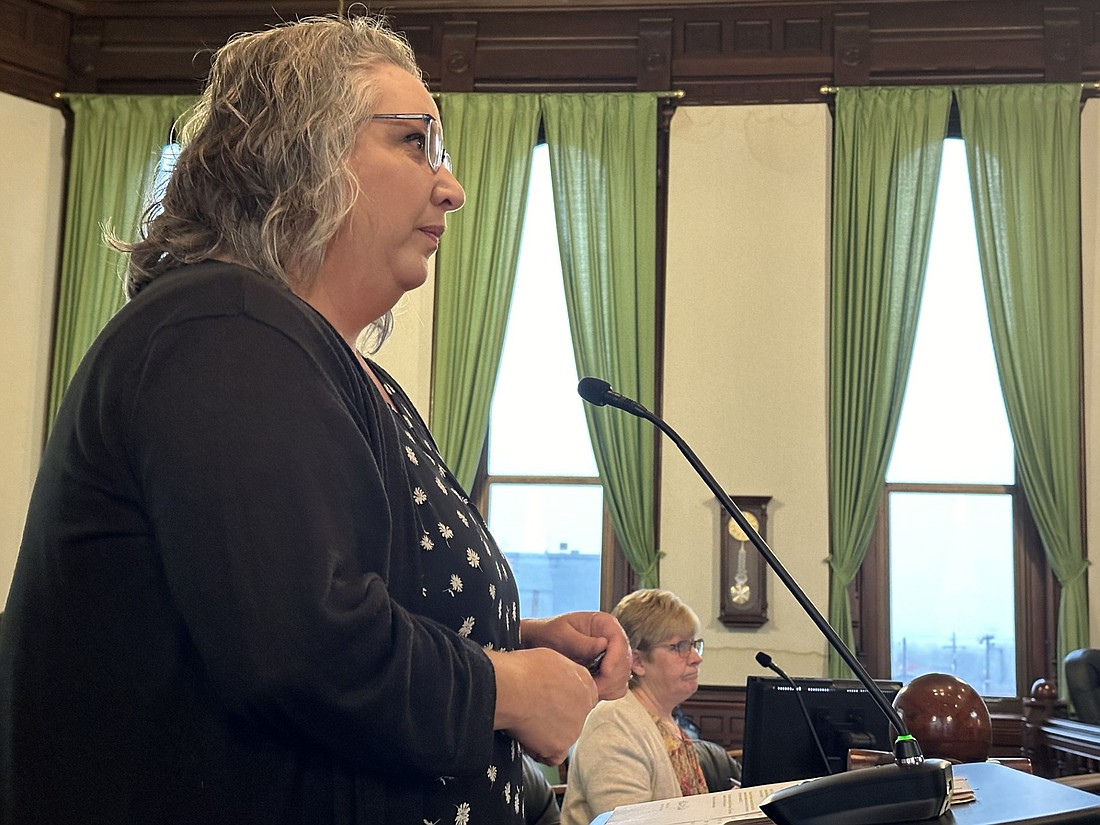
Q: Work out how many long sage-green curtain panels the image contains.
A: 5